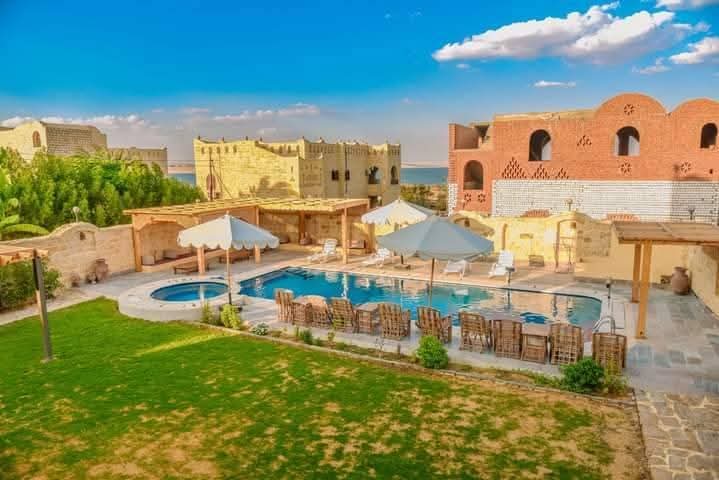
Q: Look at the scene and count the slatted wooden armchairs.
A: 9